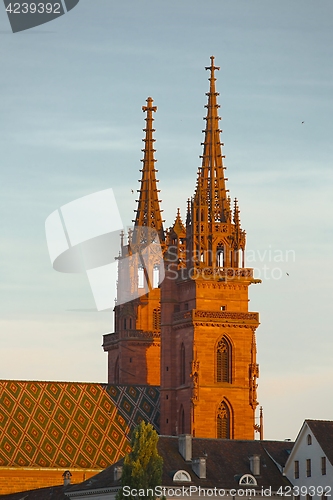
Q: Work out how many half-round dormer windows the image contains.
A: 2